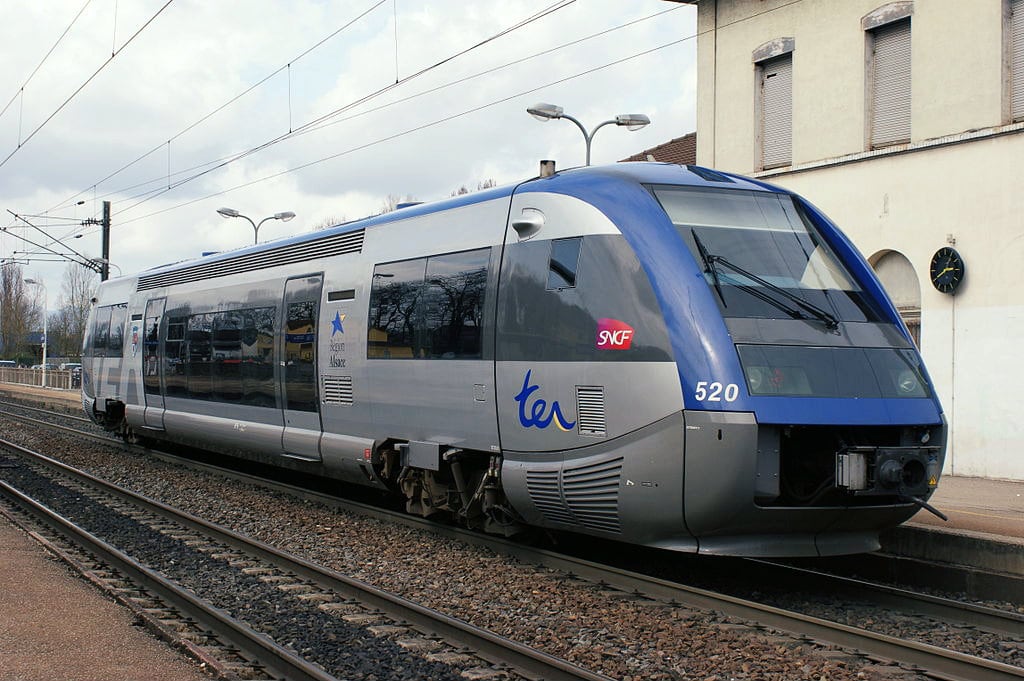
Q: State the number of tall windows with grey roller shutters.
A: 3